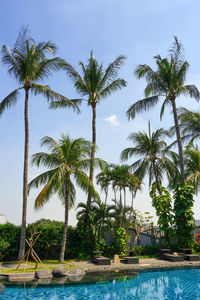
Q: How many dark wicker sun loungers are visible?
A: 4